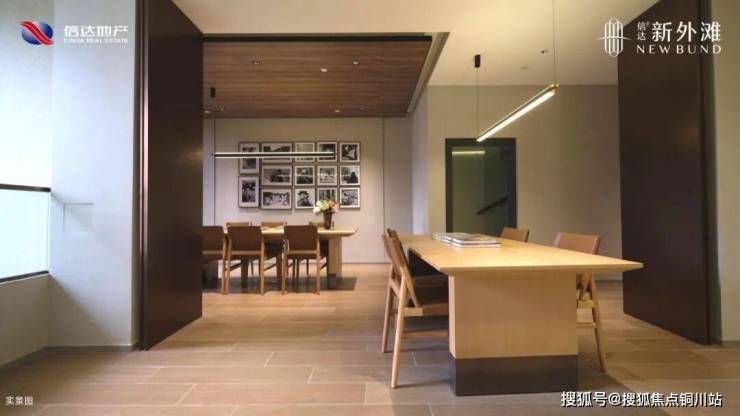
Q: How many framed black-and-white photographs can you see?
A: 14